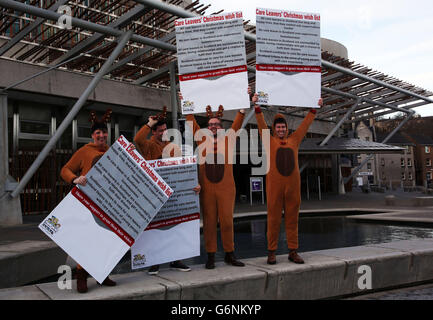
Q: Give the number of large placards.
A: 4